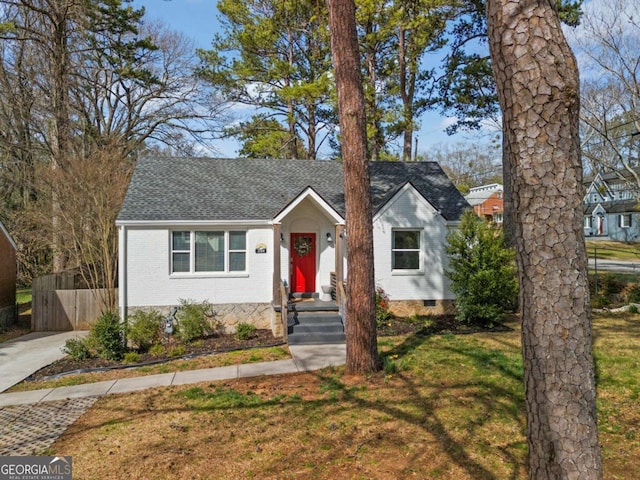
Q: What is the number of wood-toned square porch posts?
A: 2